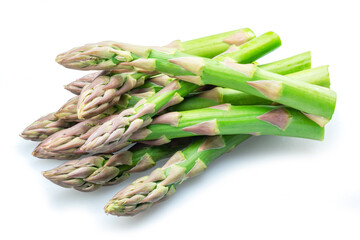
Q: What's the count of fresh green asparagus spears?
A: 9